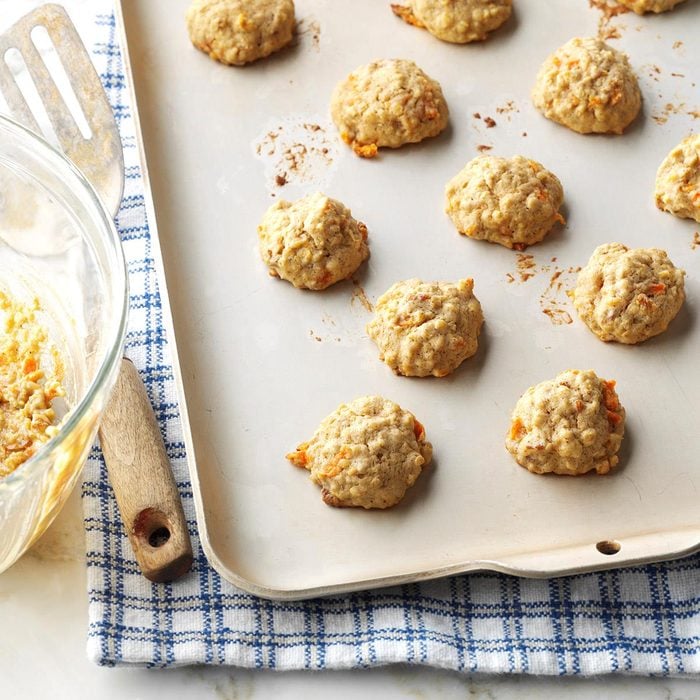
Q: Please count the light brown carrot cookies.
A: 12